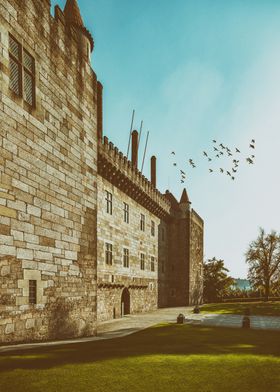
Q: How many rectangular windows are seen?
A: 10